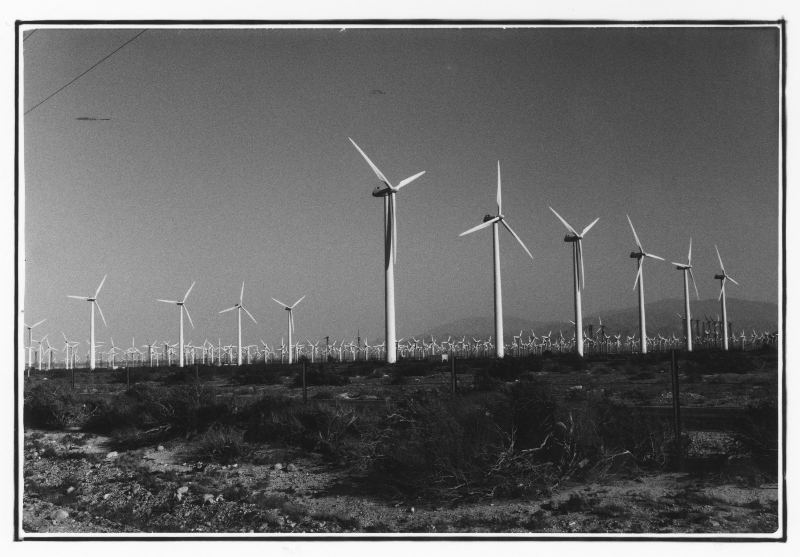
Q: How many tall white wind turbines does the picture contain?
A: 10